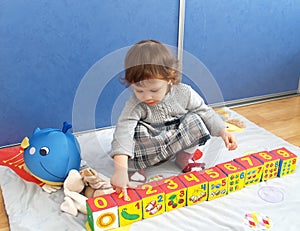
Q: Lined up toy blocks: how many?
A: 10